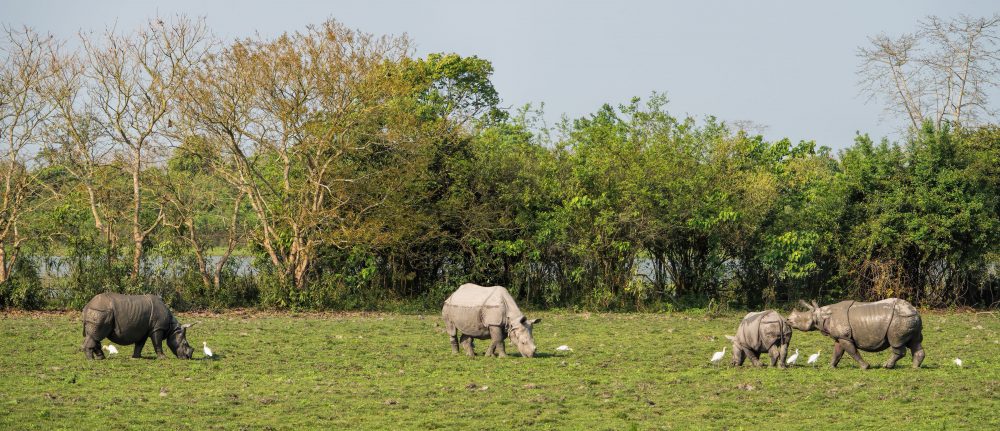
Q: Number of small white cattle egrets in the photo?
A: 7